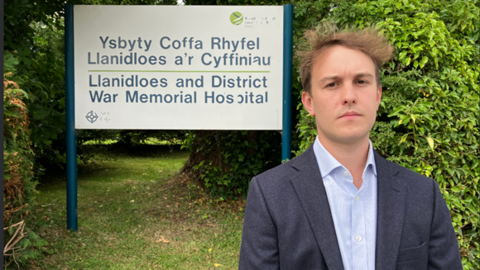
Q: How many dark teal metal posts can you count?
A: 2